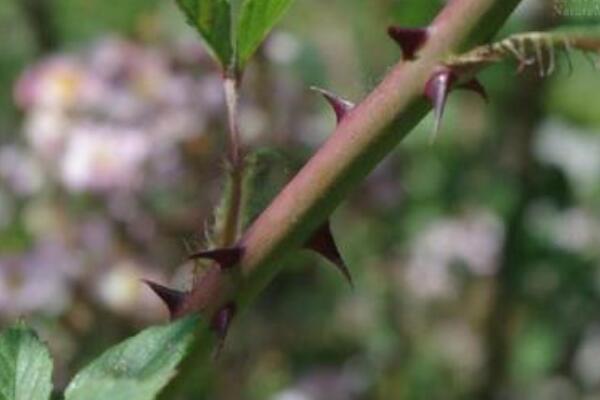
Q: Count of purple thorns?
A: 8